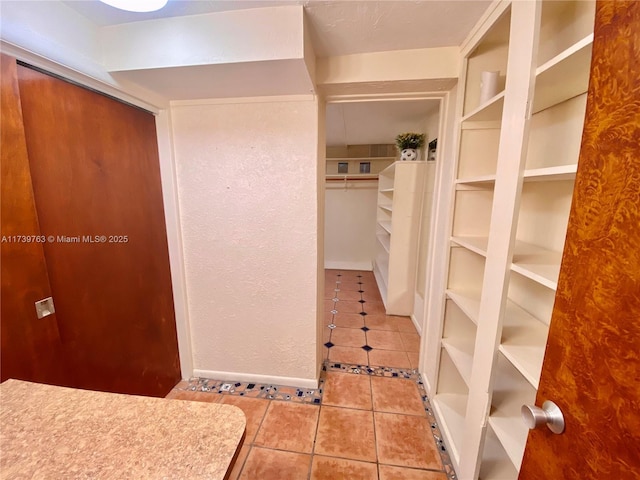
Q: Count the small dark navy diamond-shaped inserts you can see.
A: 9